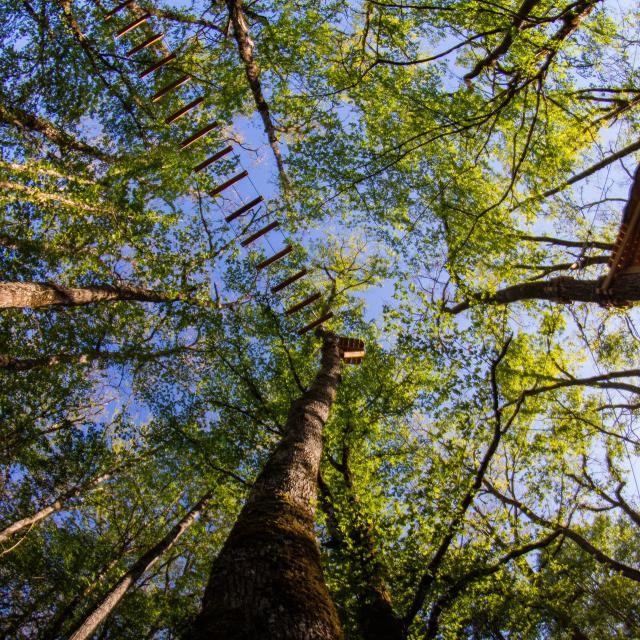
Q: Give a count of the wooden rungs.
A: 15